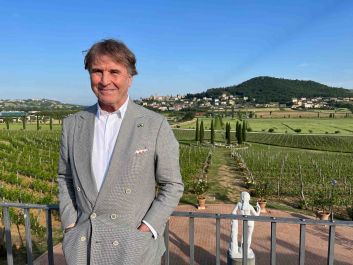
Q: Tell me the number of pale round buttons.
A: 6